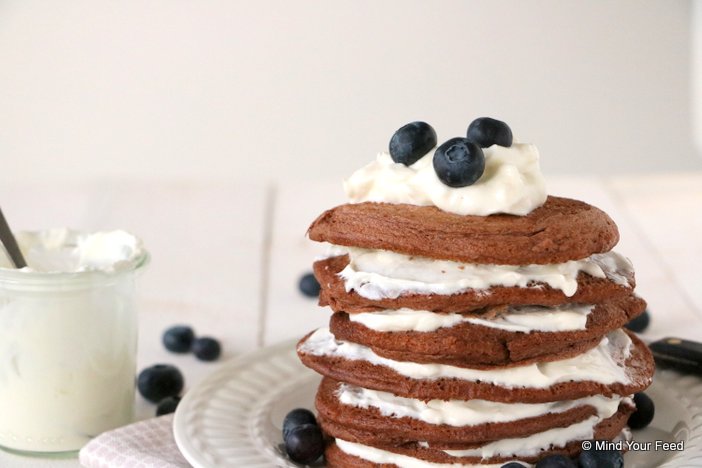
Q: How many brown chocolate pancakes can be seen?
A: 7